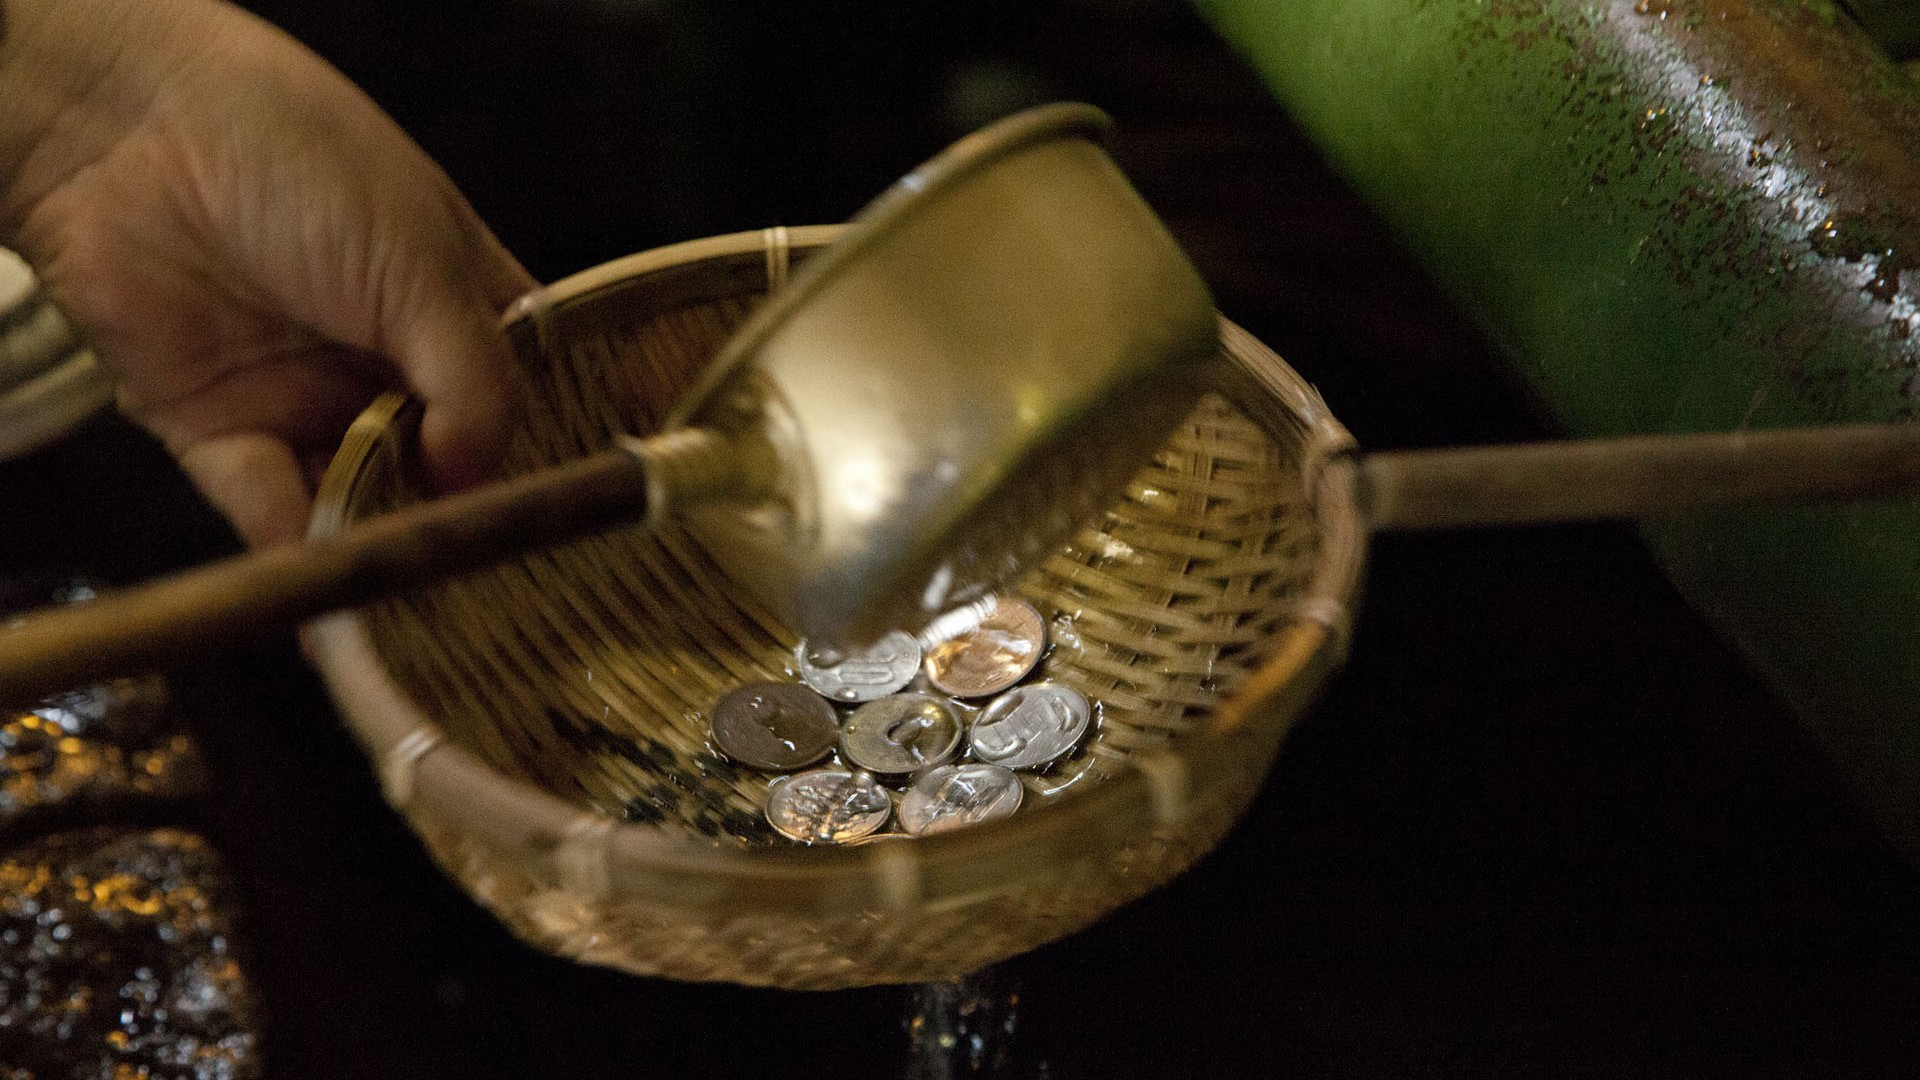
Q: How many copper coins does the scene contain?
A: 2